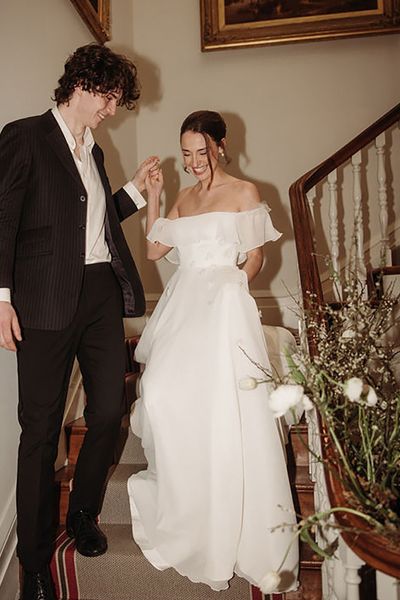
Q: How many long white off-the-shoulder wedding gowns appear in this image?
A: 1